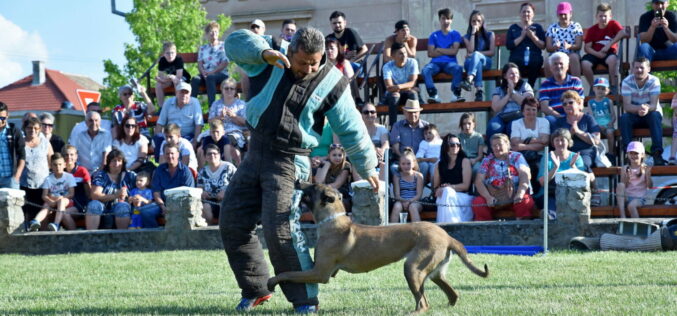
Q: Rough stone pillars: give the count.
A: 4